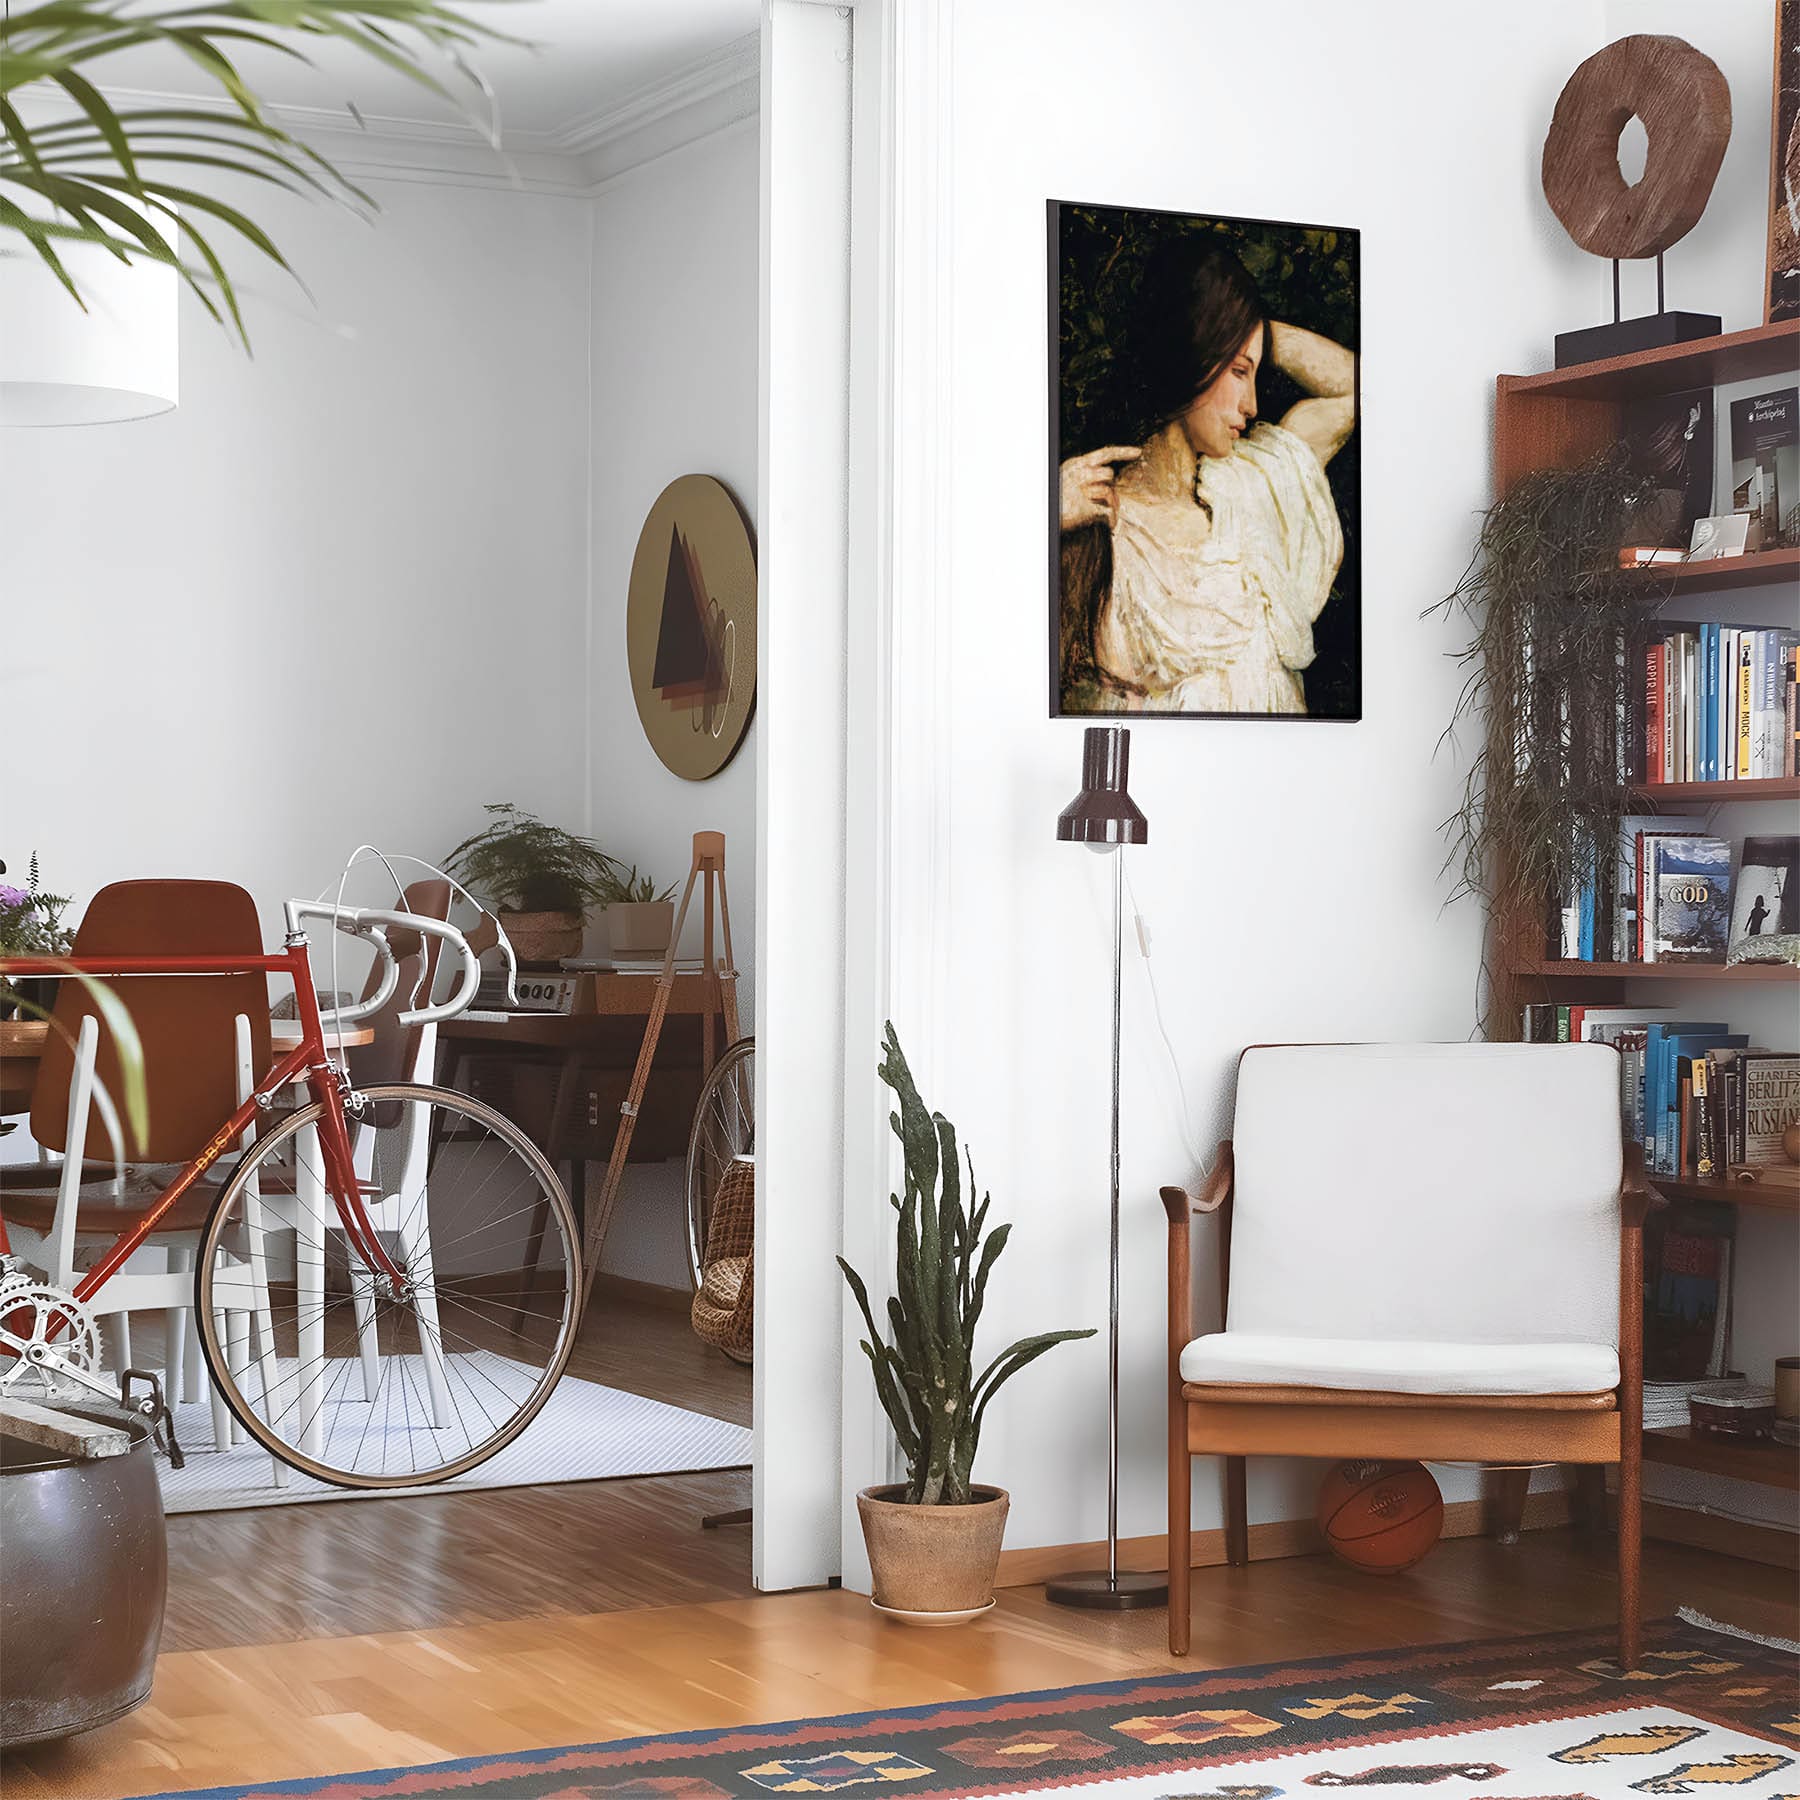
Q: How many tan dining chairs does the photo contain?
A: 2